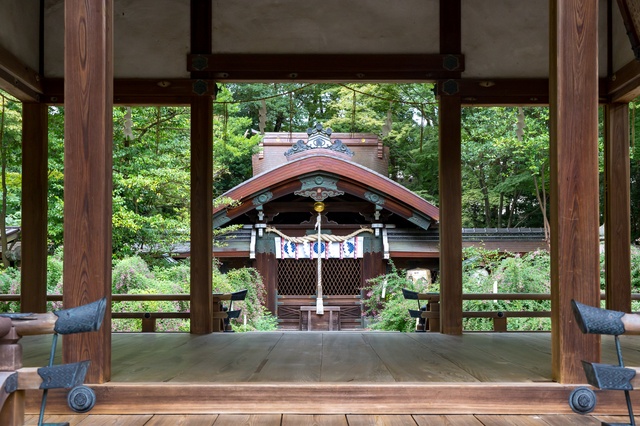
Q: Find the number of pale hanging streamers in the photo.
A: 4